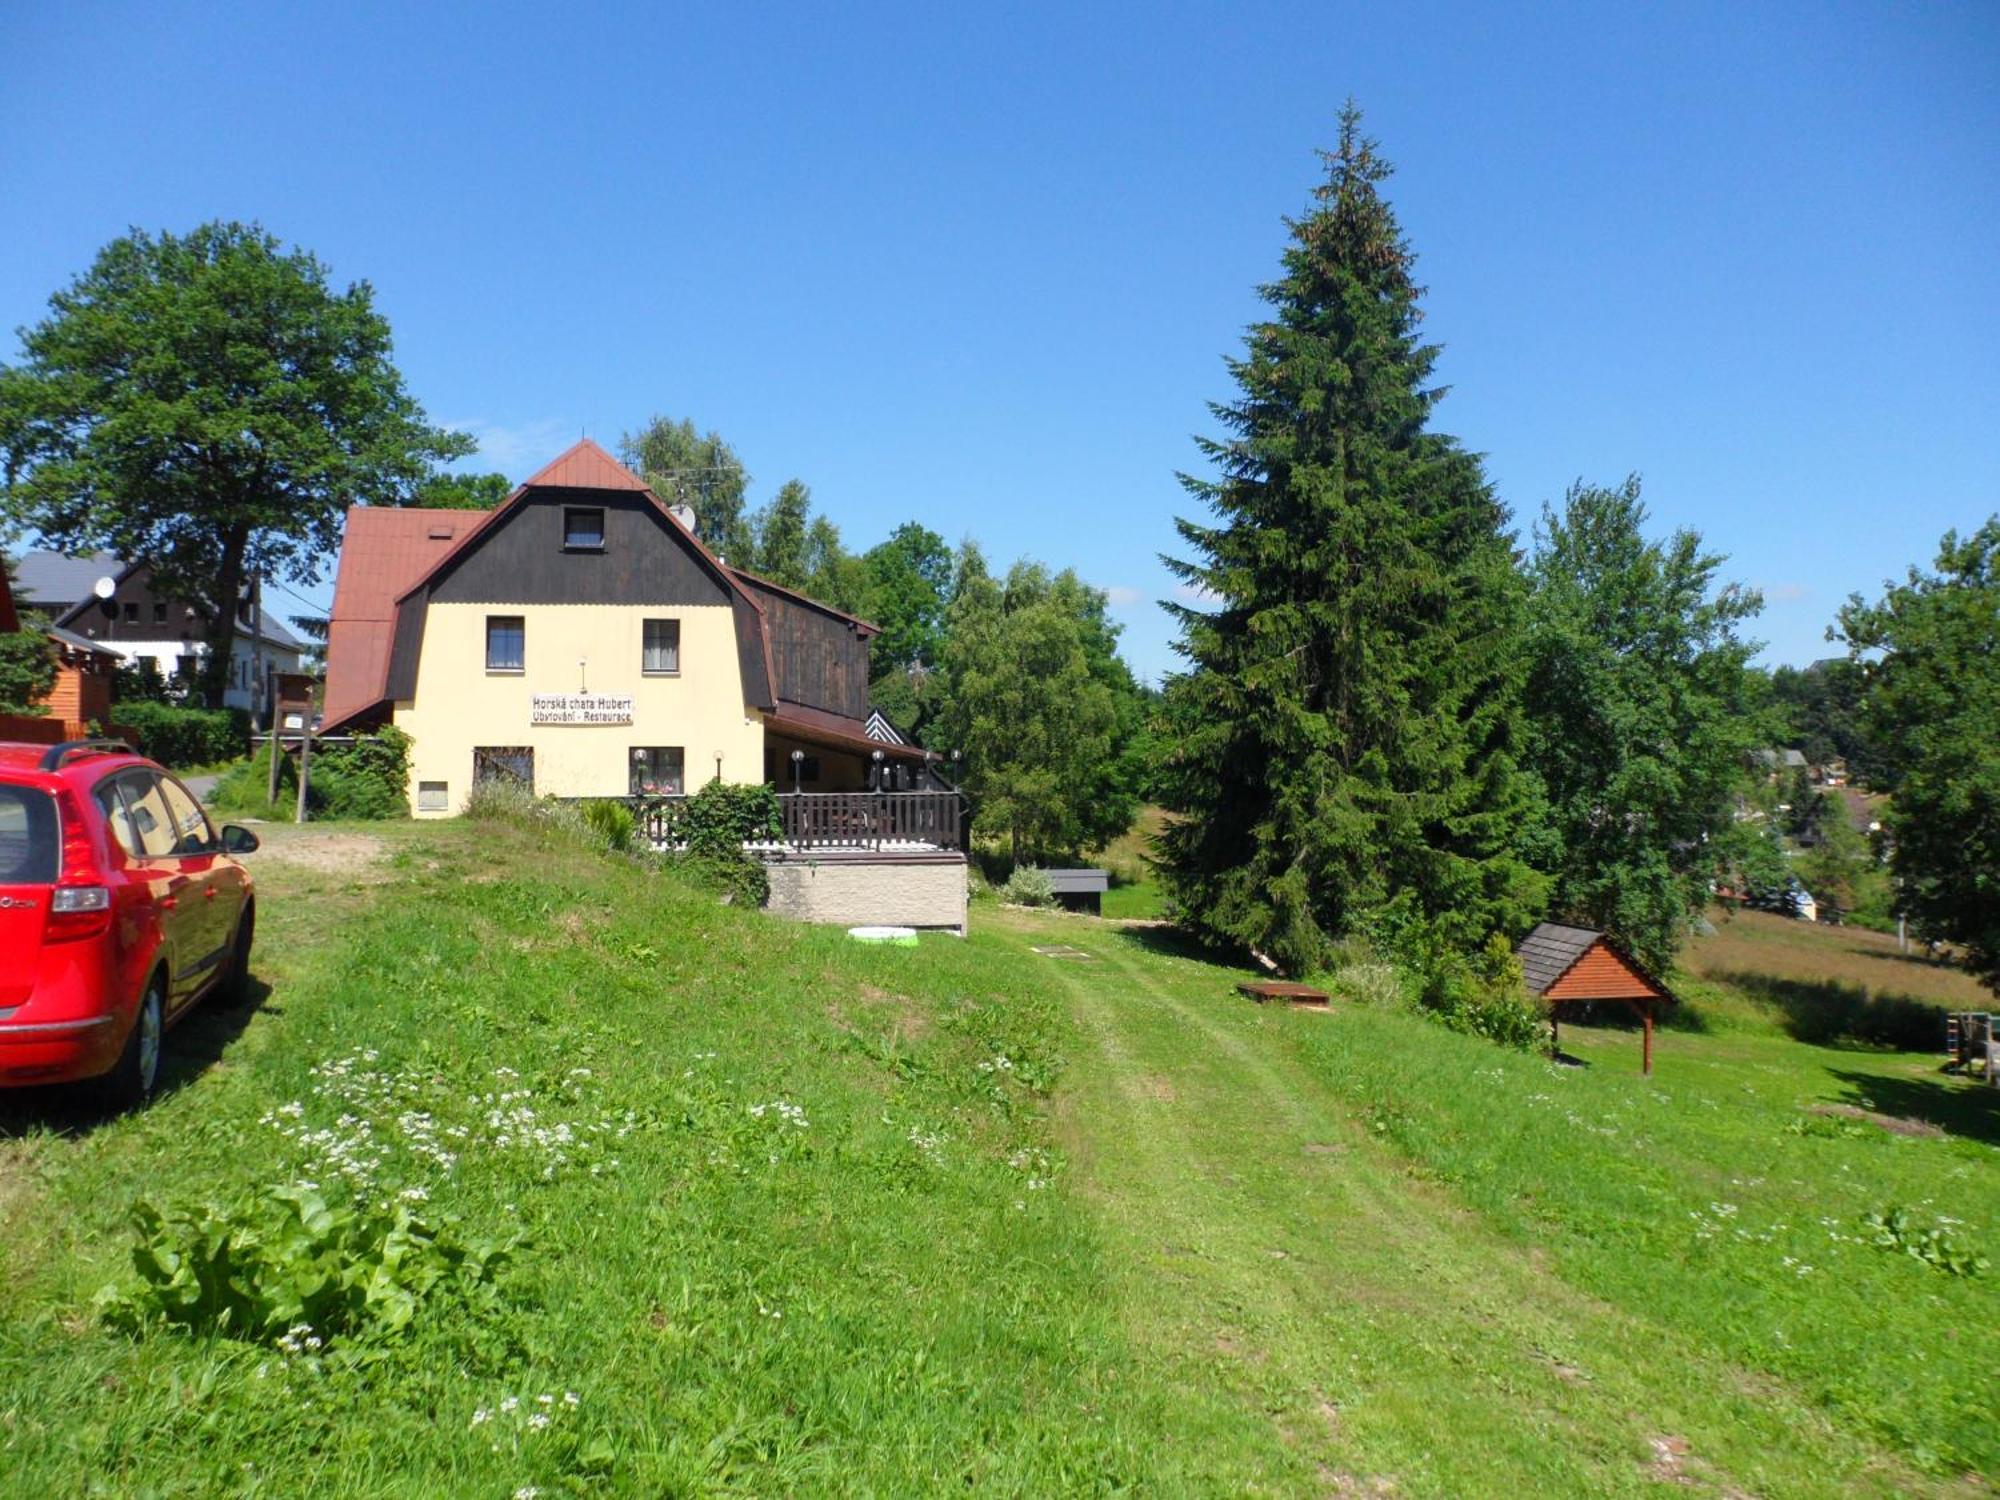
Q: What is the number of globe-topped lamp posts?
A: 6